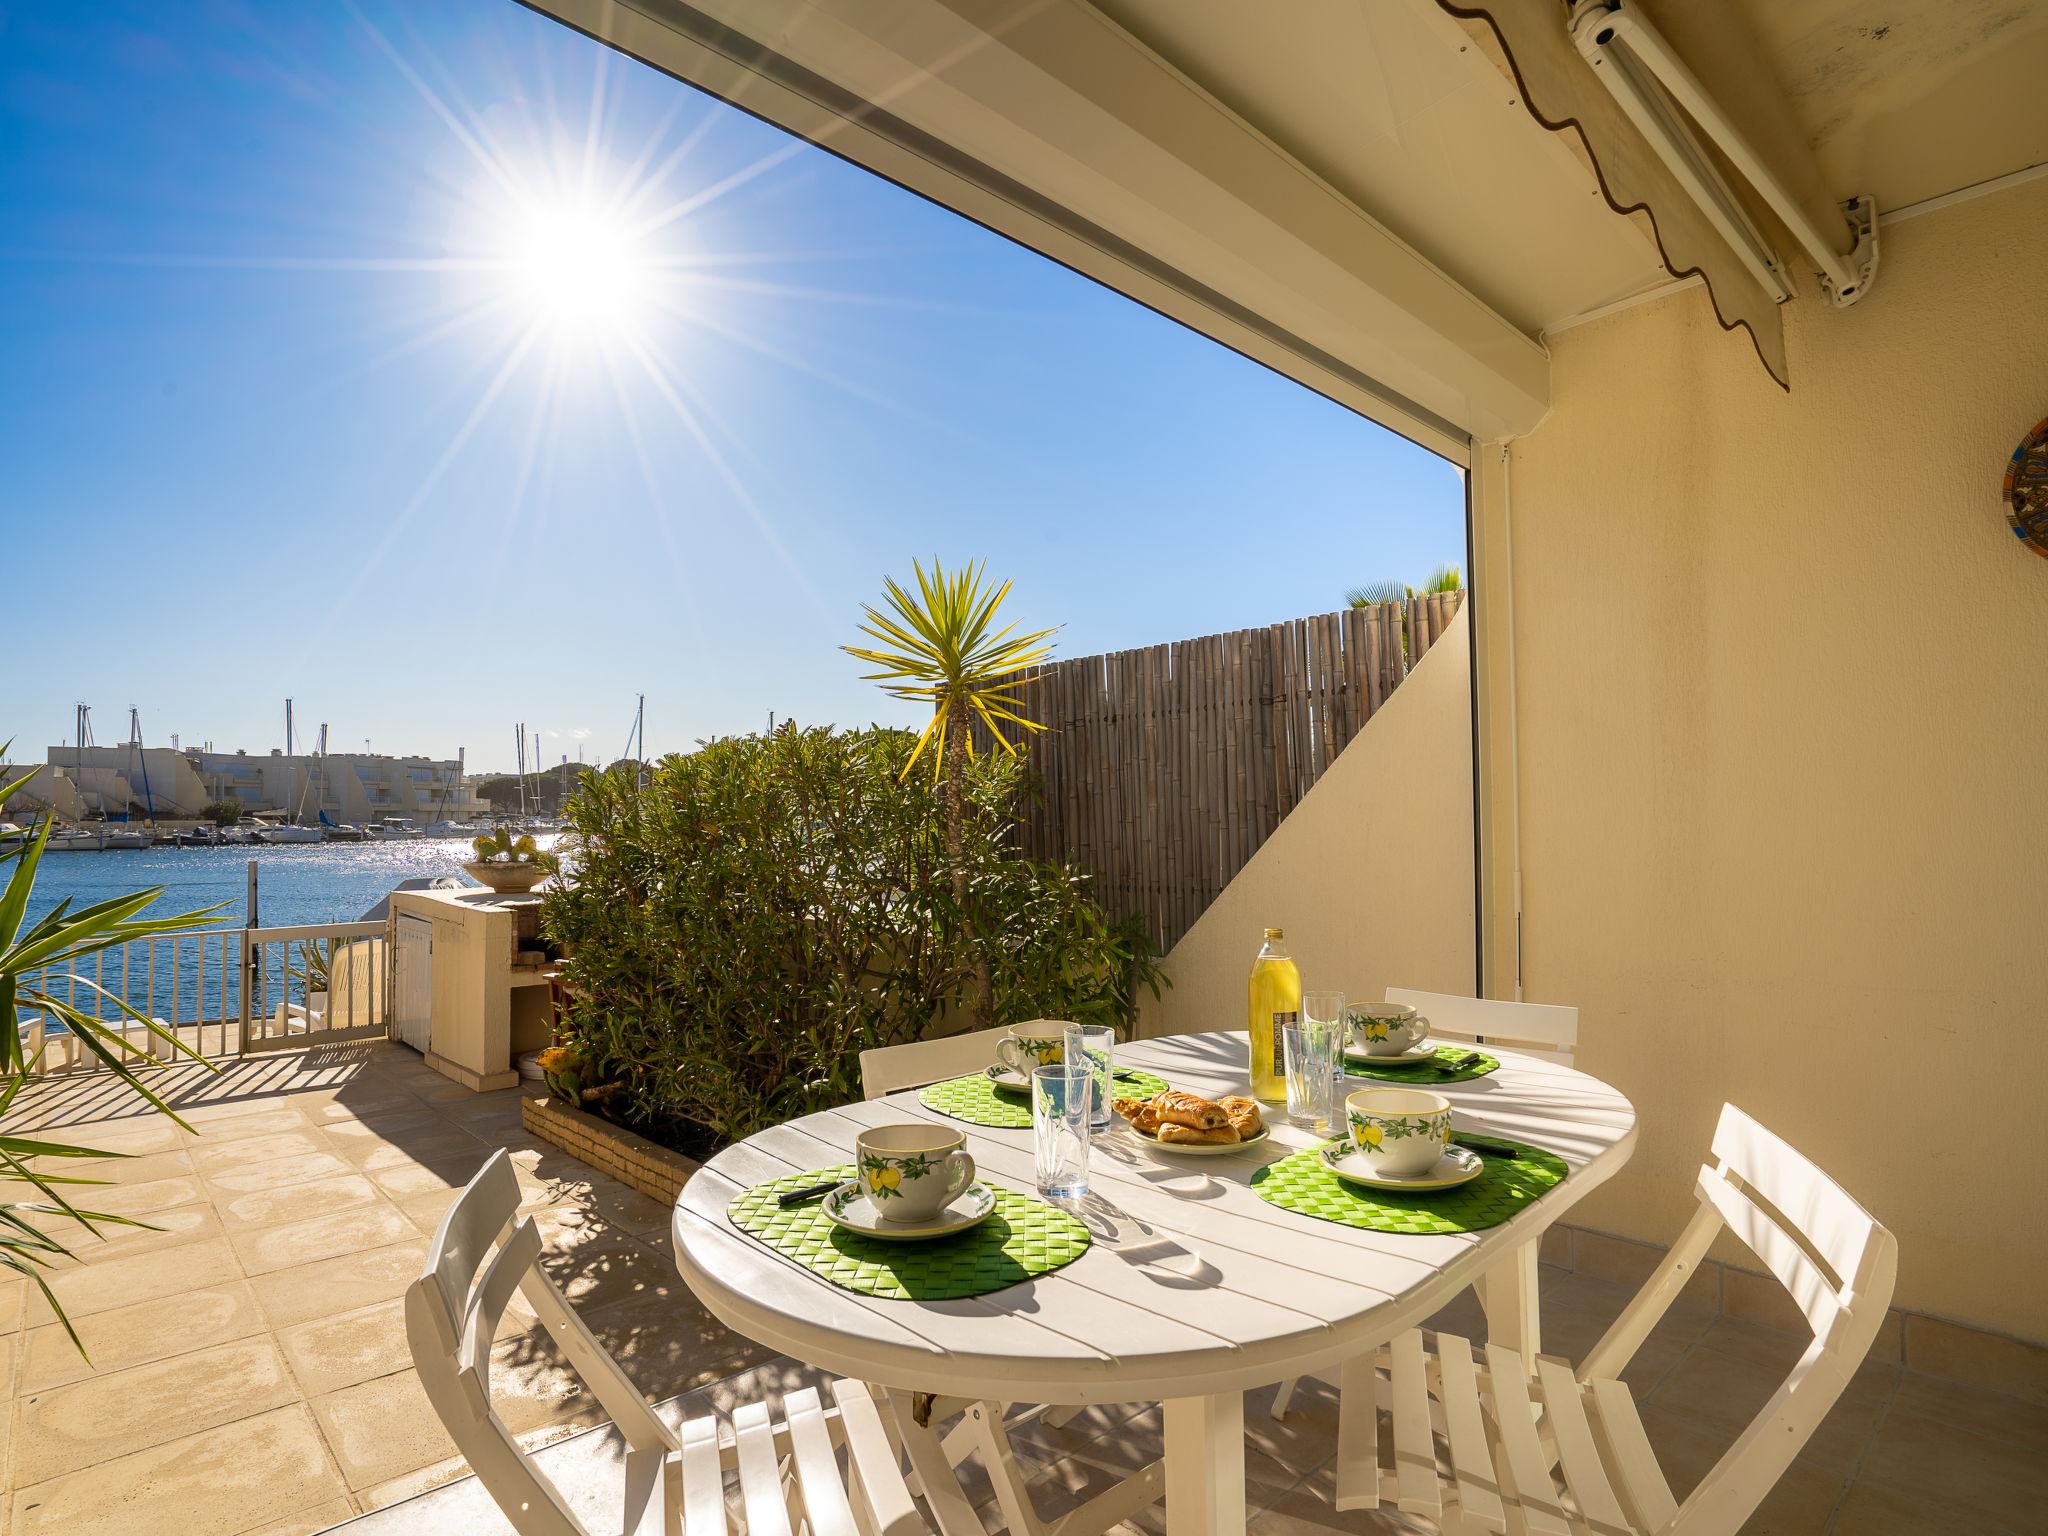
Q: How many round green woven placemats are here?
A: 4